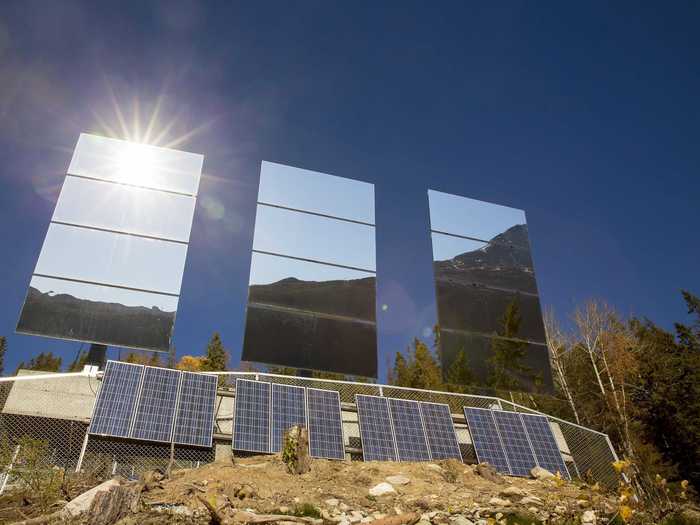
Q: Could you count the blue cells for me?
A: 12